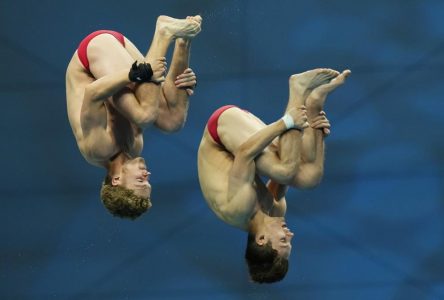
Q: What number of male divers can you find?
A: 2